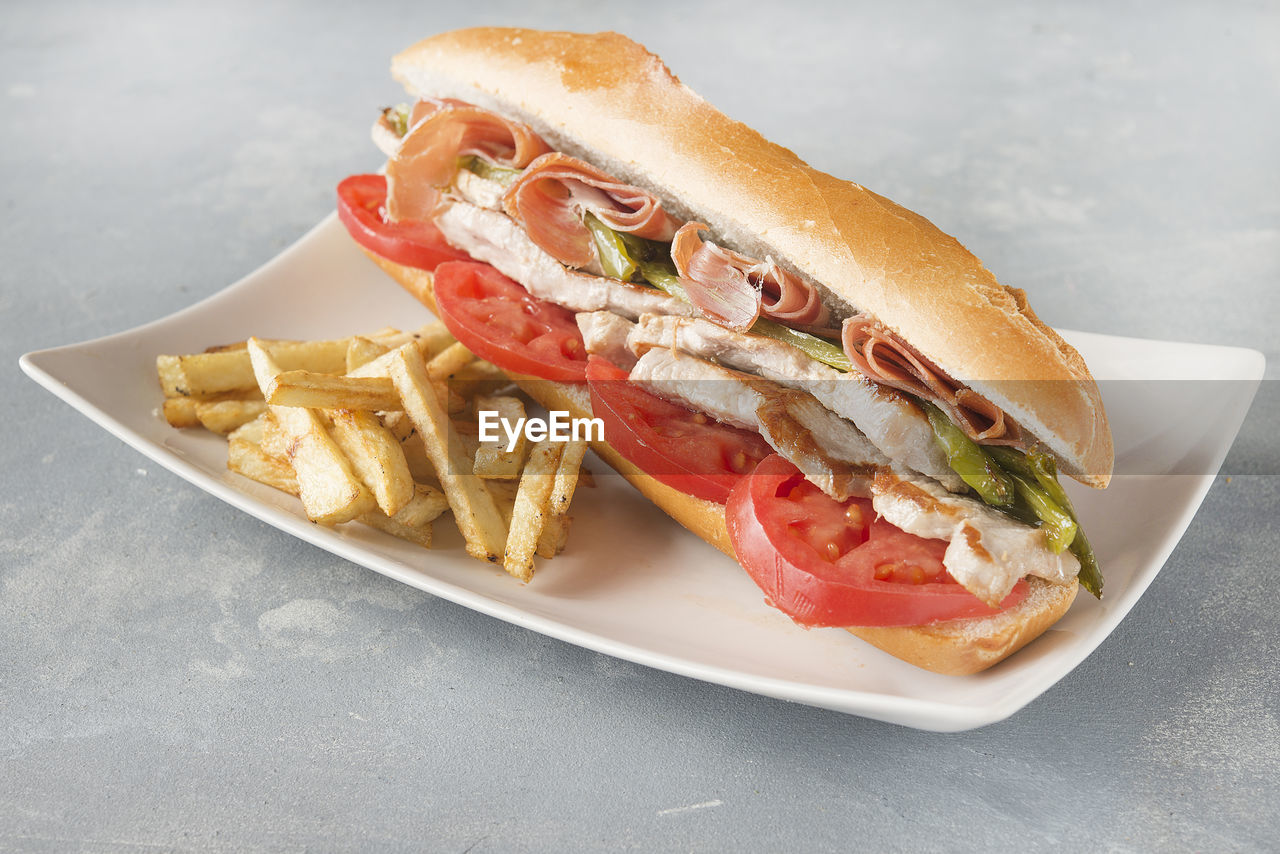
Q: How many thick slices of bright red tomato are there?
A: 4